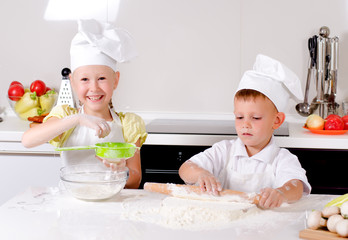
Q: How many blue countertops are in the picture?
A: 0